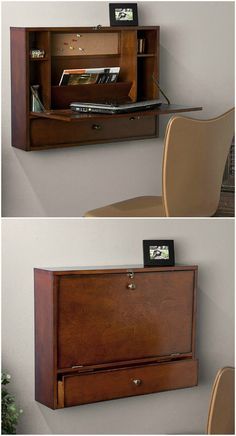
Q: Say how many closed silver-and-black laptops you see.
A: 1